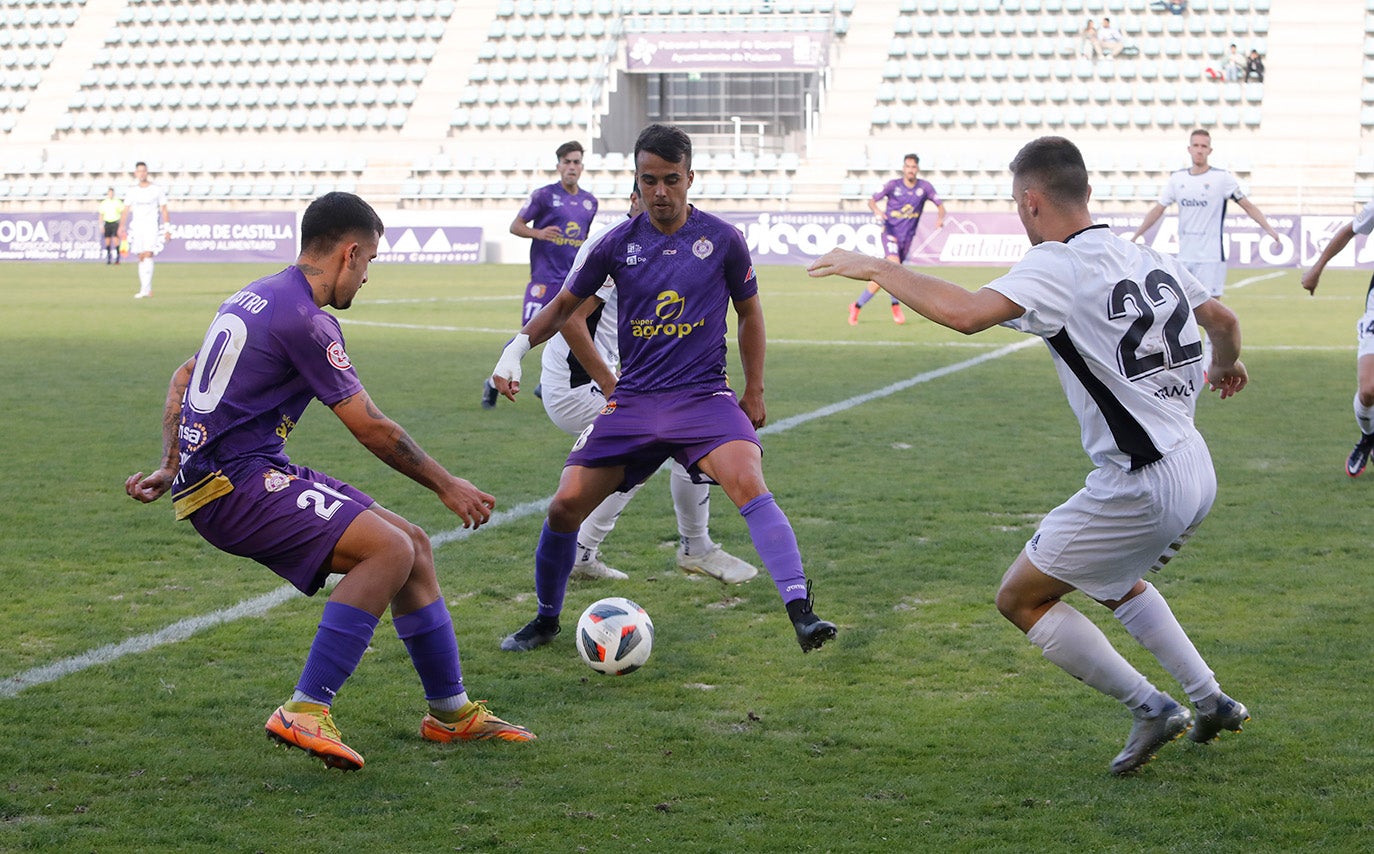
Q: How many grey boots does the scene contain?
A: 2